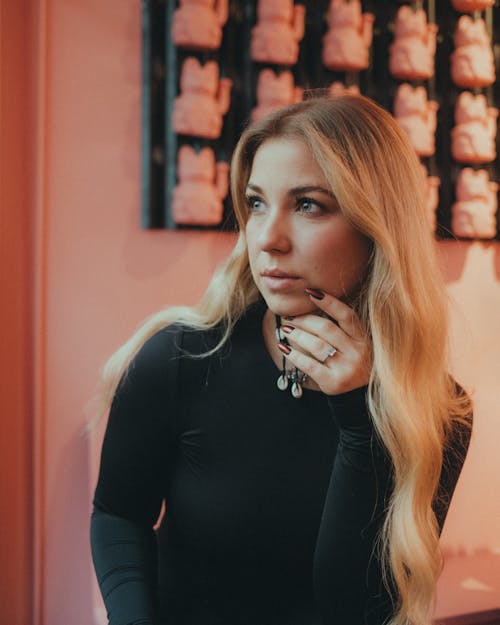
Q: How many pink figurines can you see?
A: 14